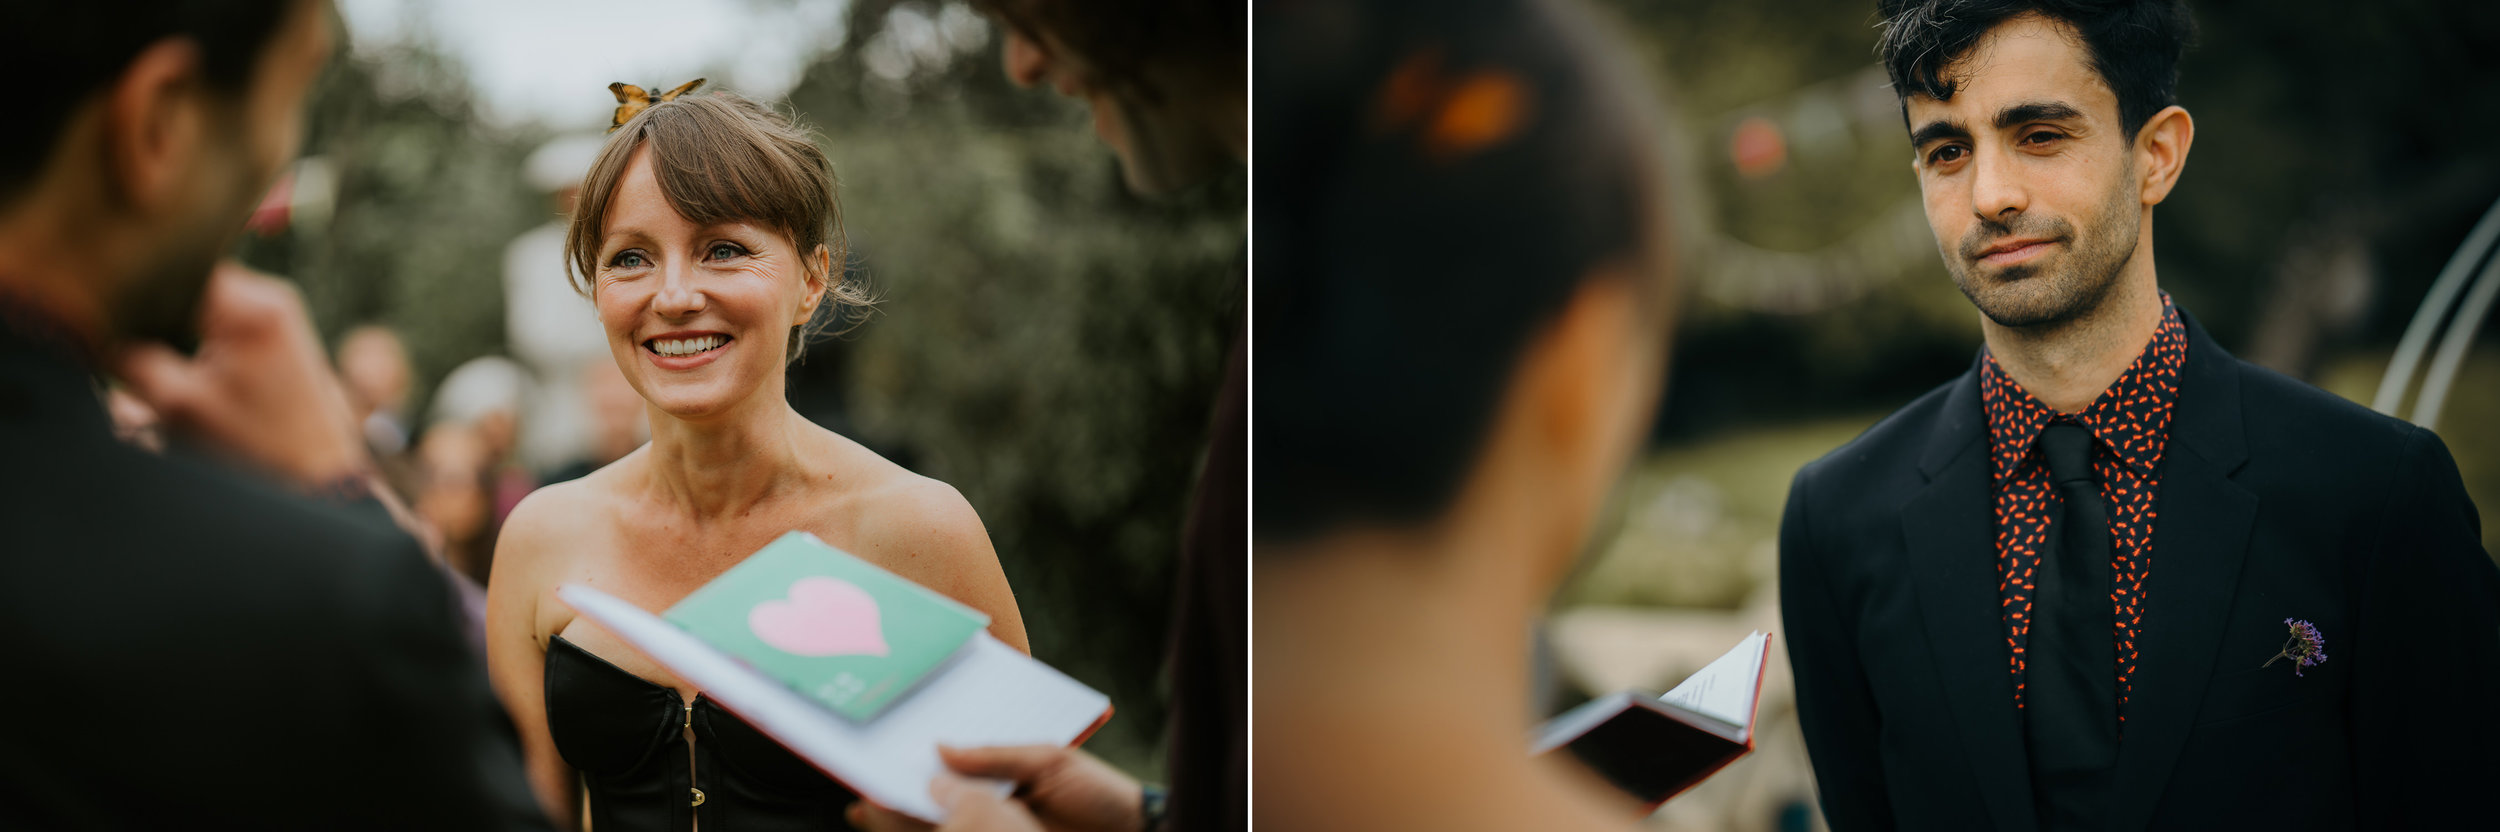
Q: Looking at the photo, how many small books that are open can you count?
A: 2